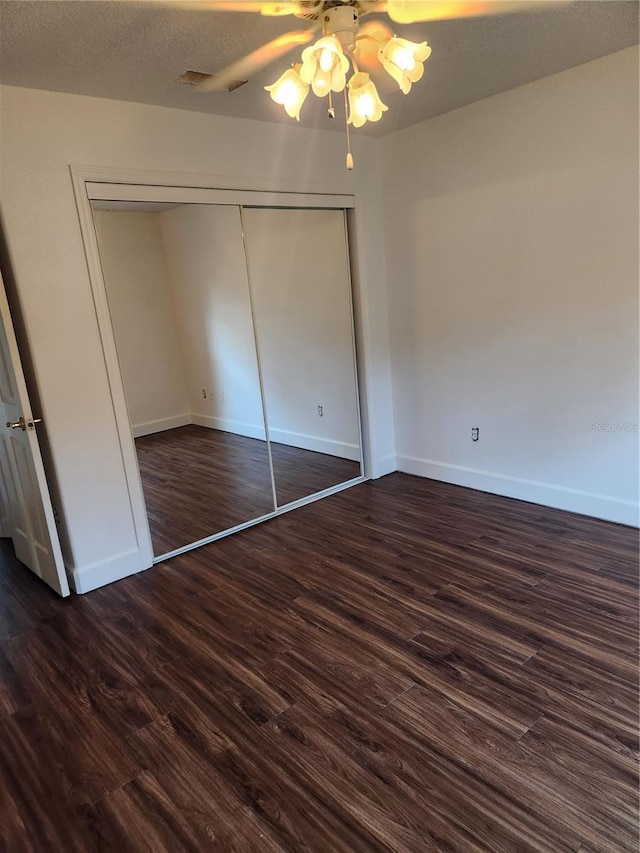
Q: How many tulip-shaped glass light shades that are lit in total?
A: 4